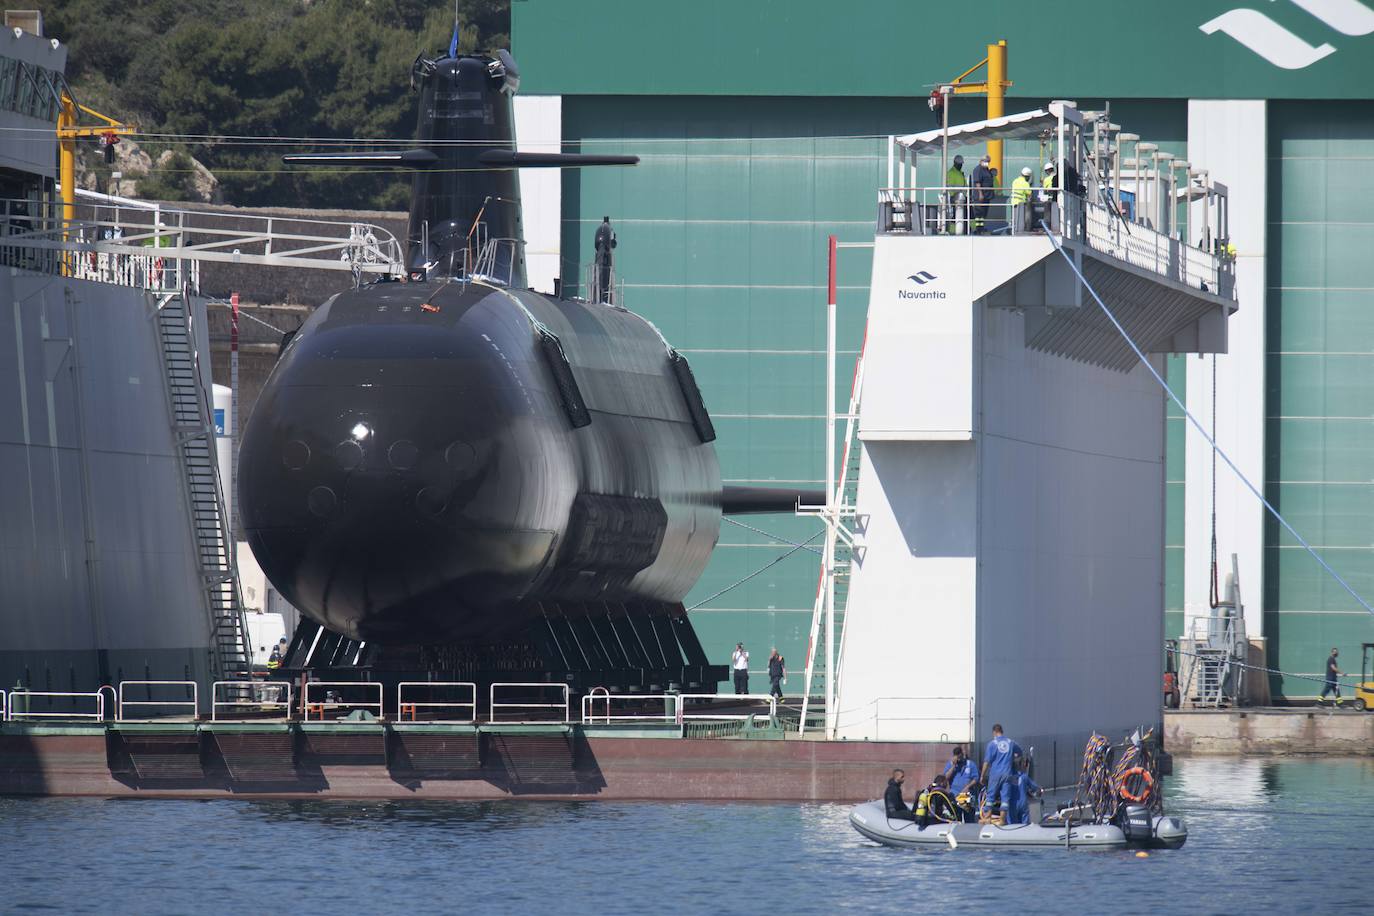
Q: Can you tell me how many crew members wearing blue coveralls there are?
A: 3